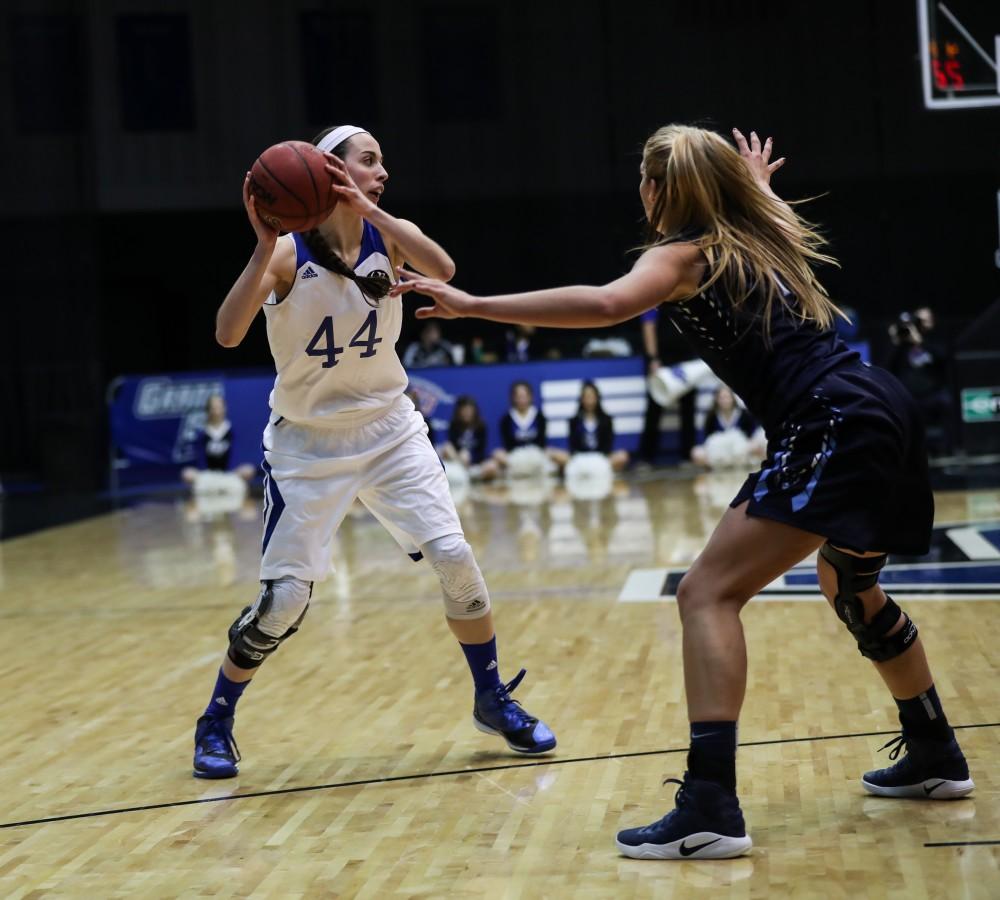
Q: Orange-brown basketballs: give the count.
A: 1